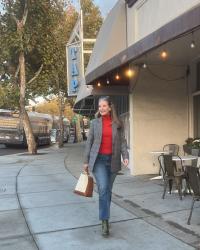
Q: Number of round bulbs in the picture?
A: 7